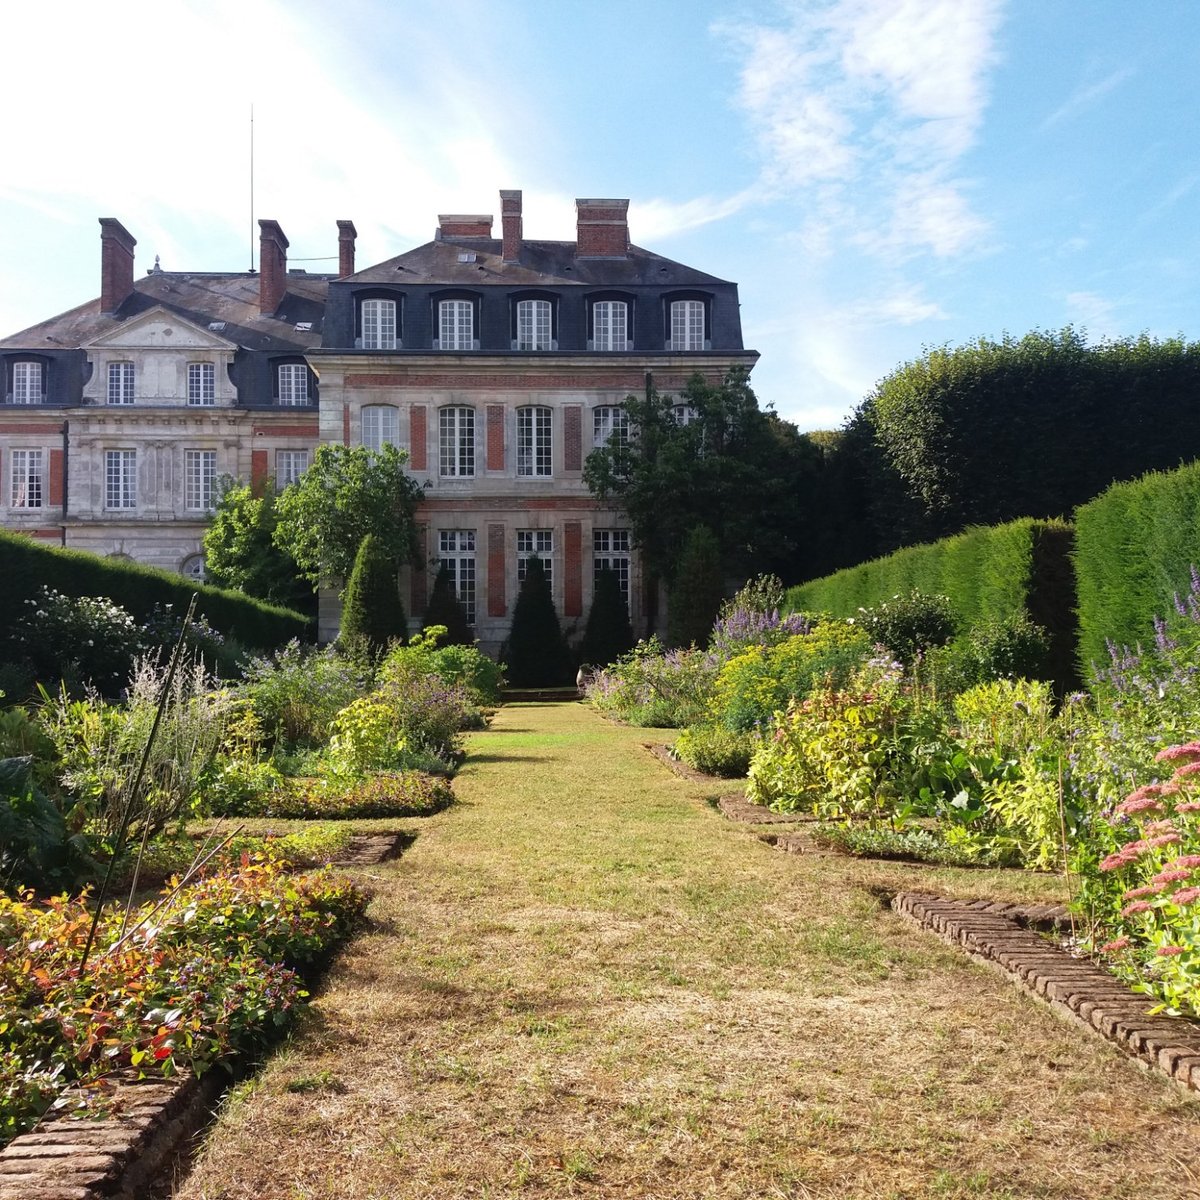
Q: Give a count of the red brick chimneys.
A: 6